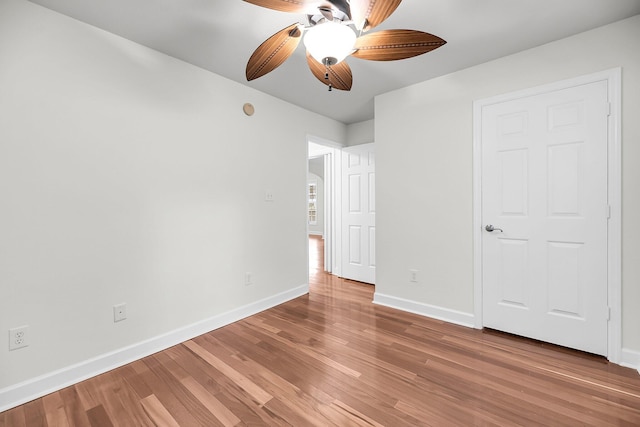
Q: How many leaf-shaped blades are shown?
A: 5